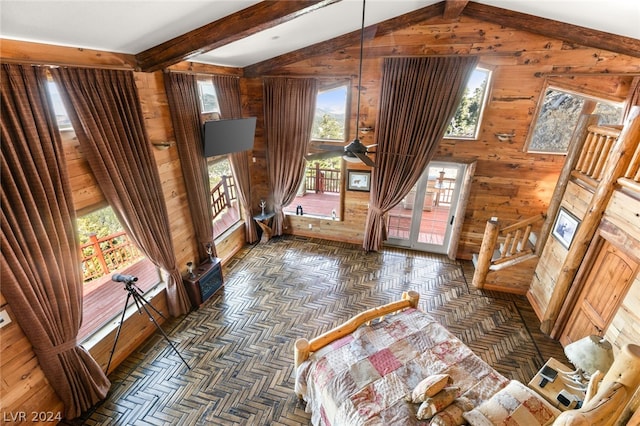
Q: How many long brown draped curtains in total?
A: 6